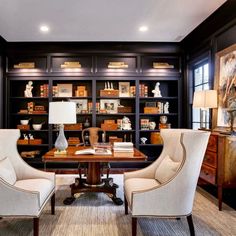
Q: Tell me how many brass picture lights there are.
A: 4